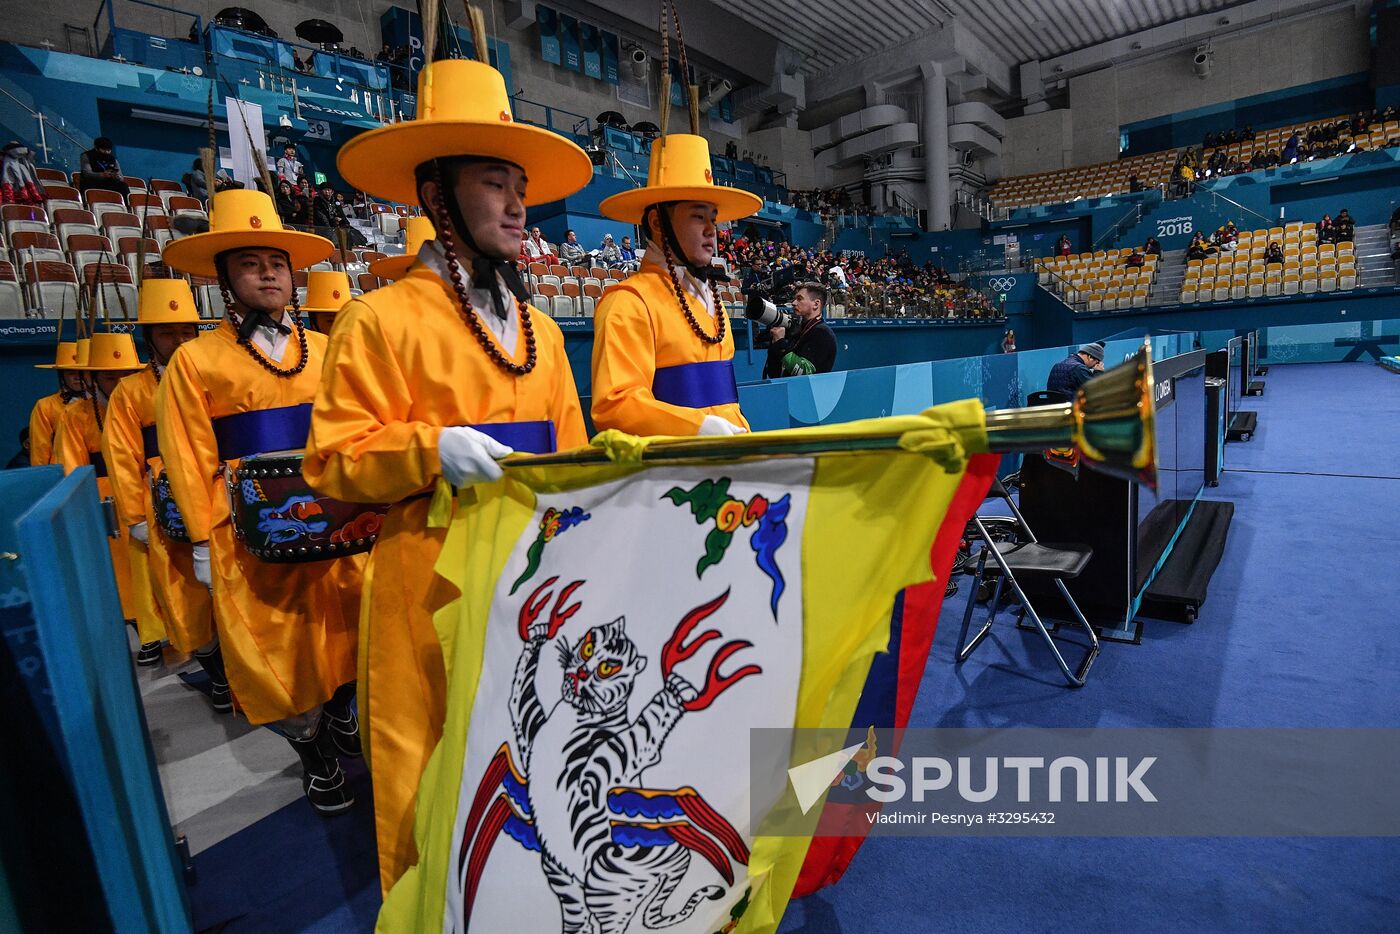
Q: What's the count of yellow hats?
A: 9